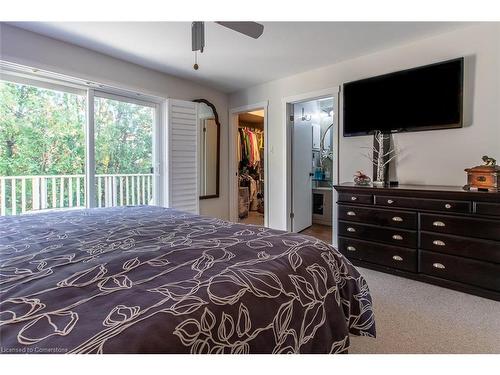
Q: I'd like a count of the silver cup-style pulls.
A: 9